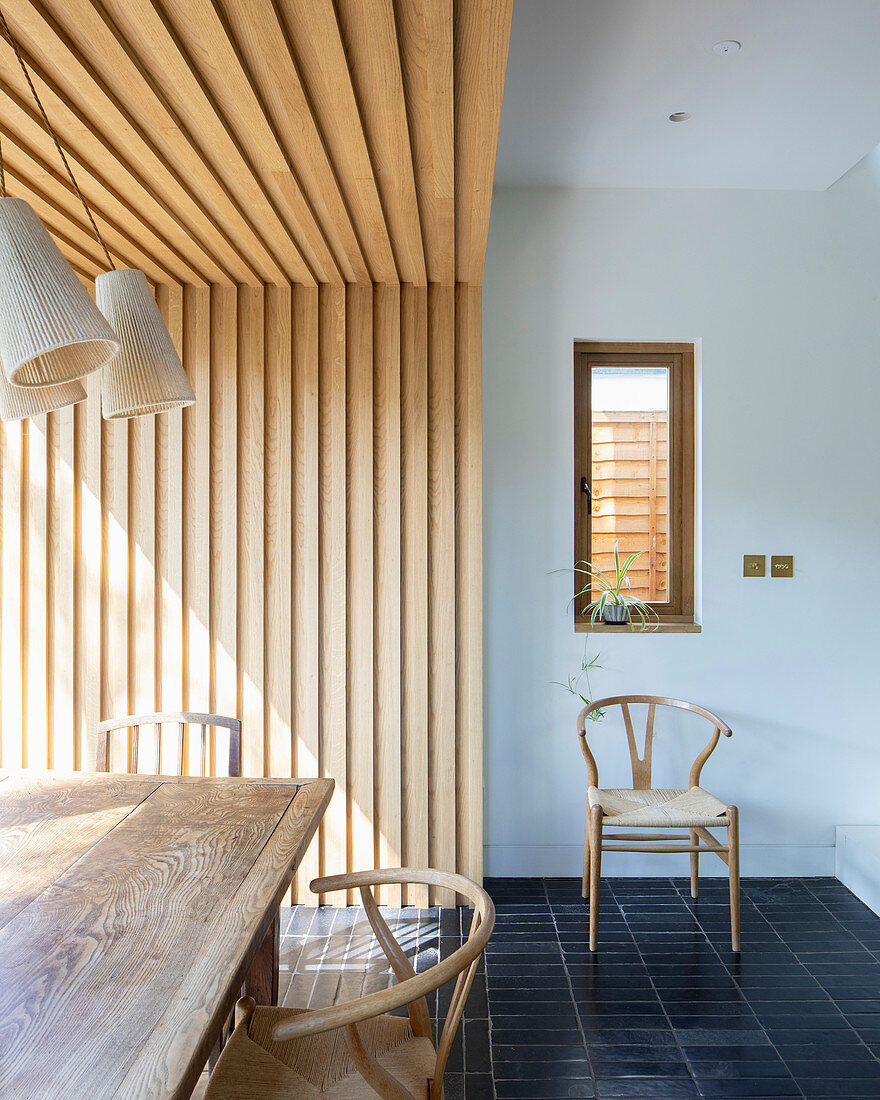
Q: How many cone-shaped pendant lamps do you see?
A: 3